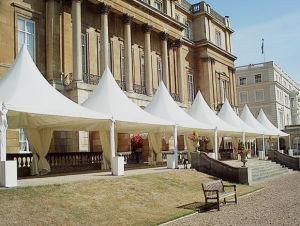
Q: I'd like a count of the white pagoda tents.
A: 7